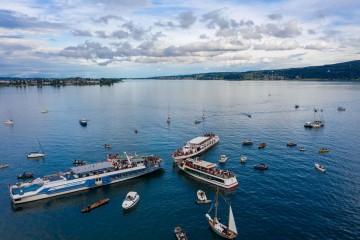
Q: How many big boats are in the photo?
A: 3